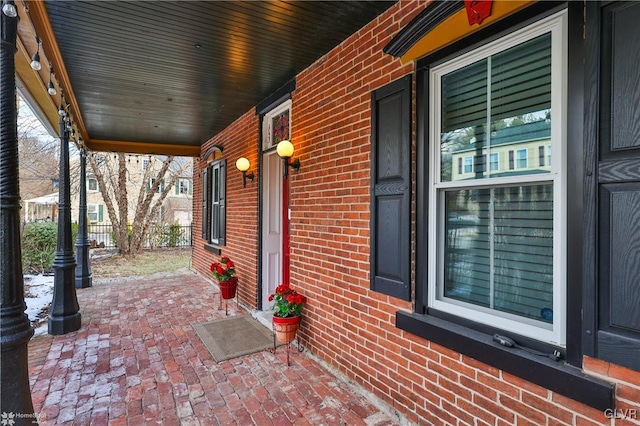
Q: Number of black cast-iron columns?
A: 3